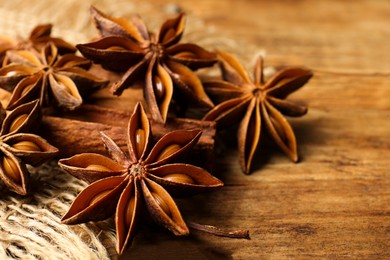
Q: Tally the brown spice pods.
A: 6